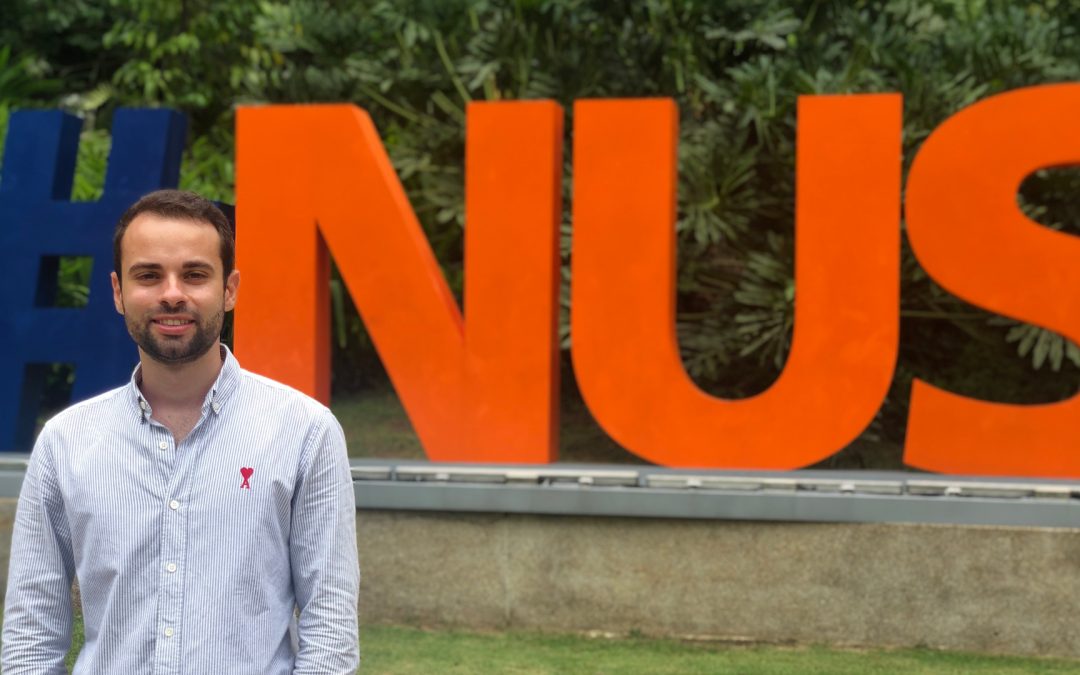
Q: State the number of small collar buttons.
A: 2